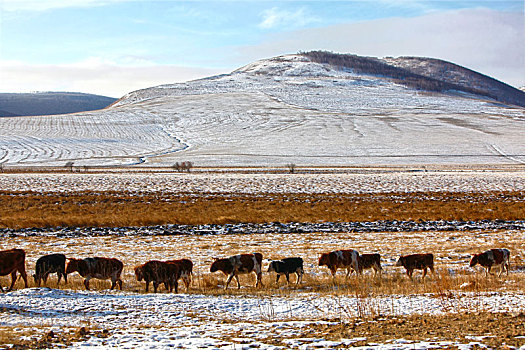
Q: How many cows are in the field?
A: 11